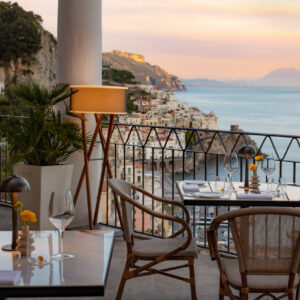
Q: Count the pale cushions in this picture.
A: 2